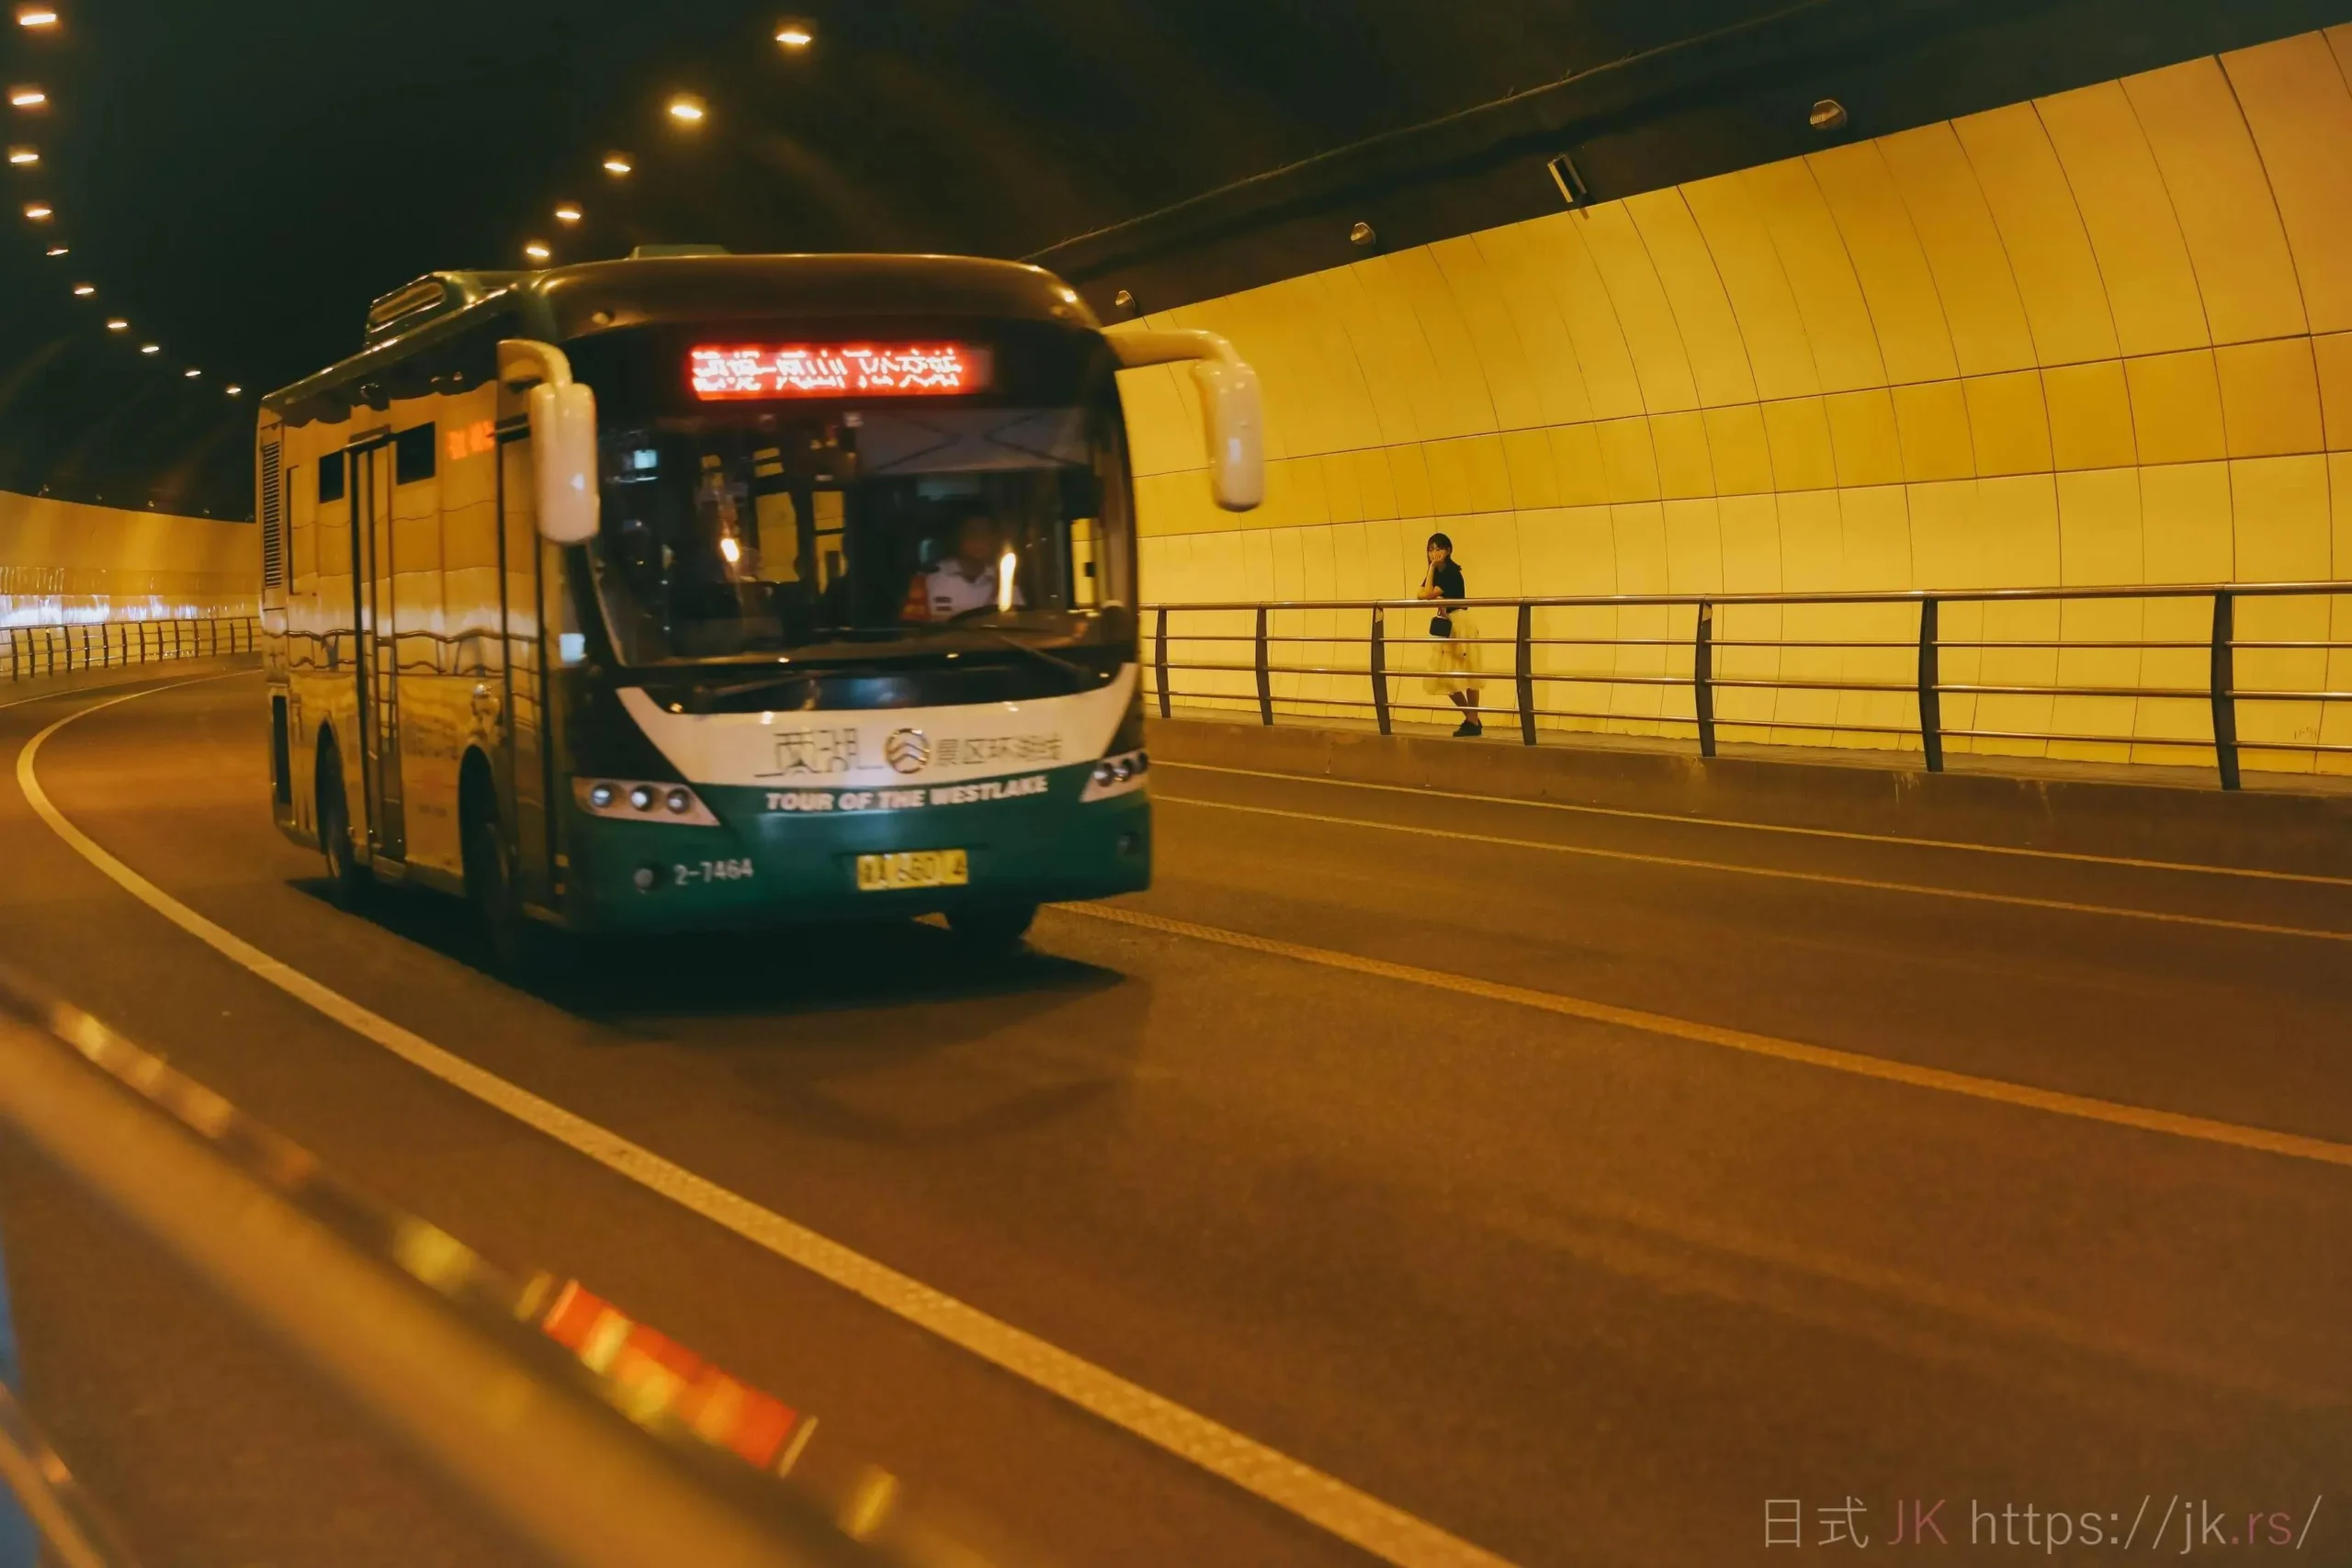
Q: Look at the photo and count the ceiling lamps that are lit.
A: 15